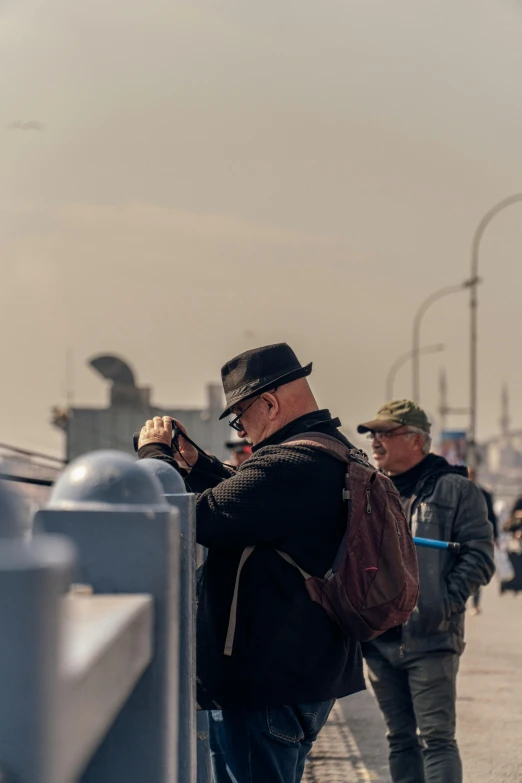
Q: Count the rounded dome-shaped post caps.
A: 3